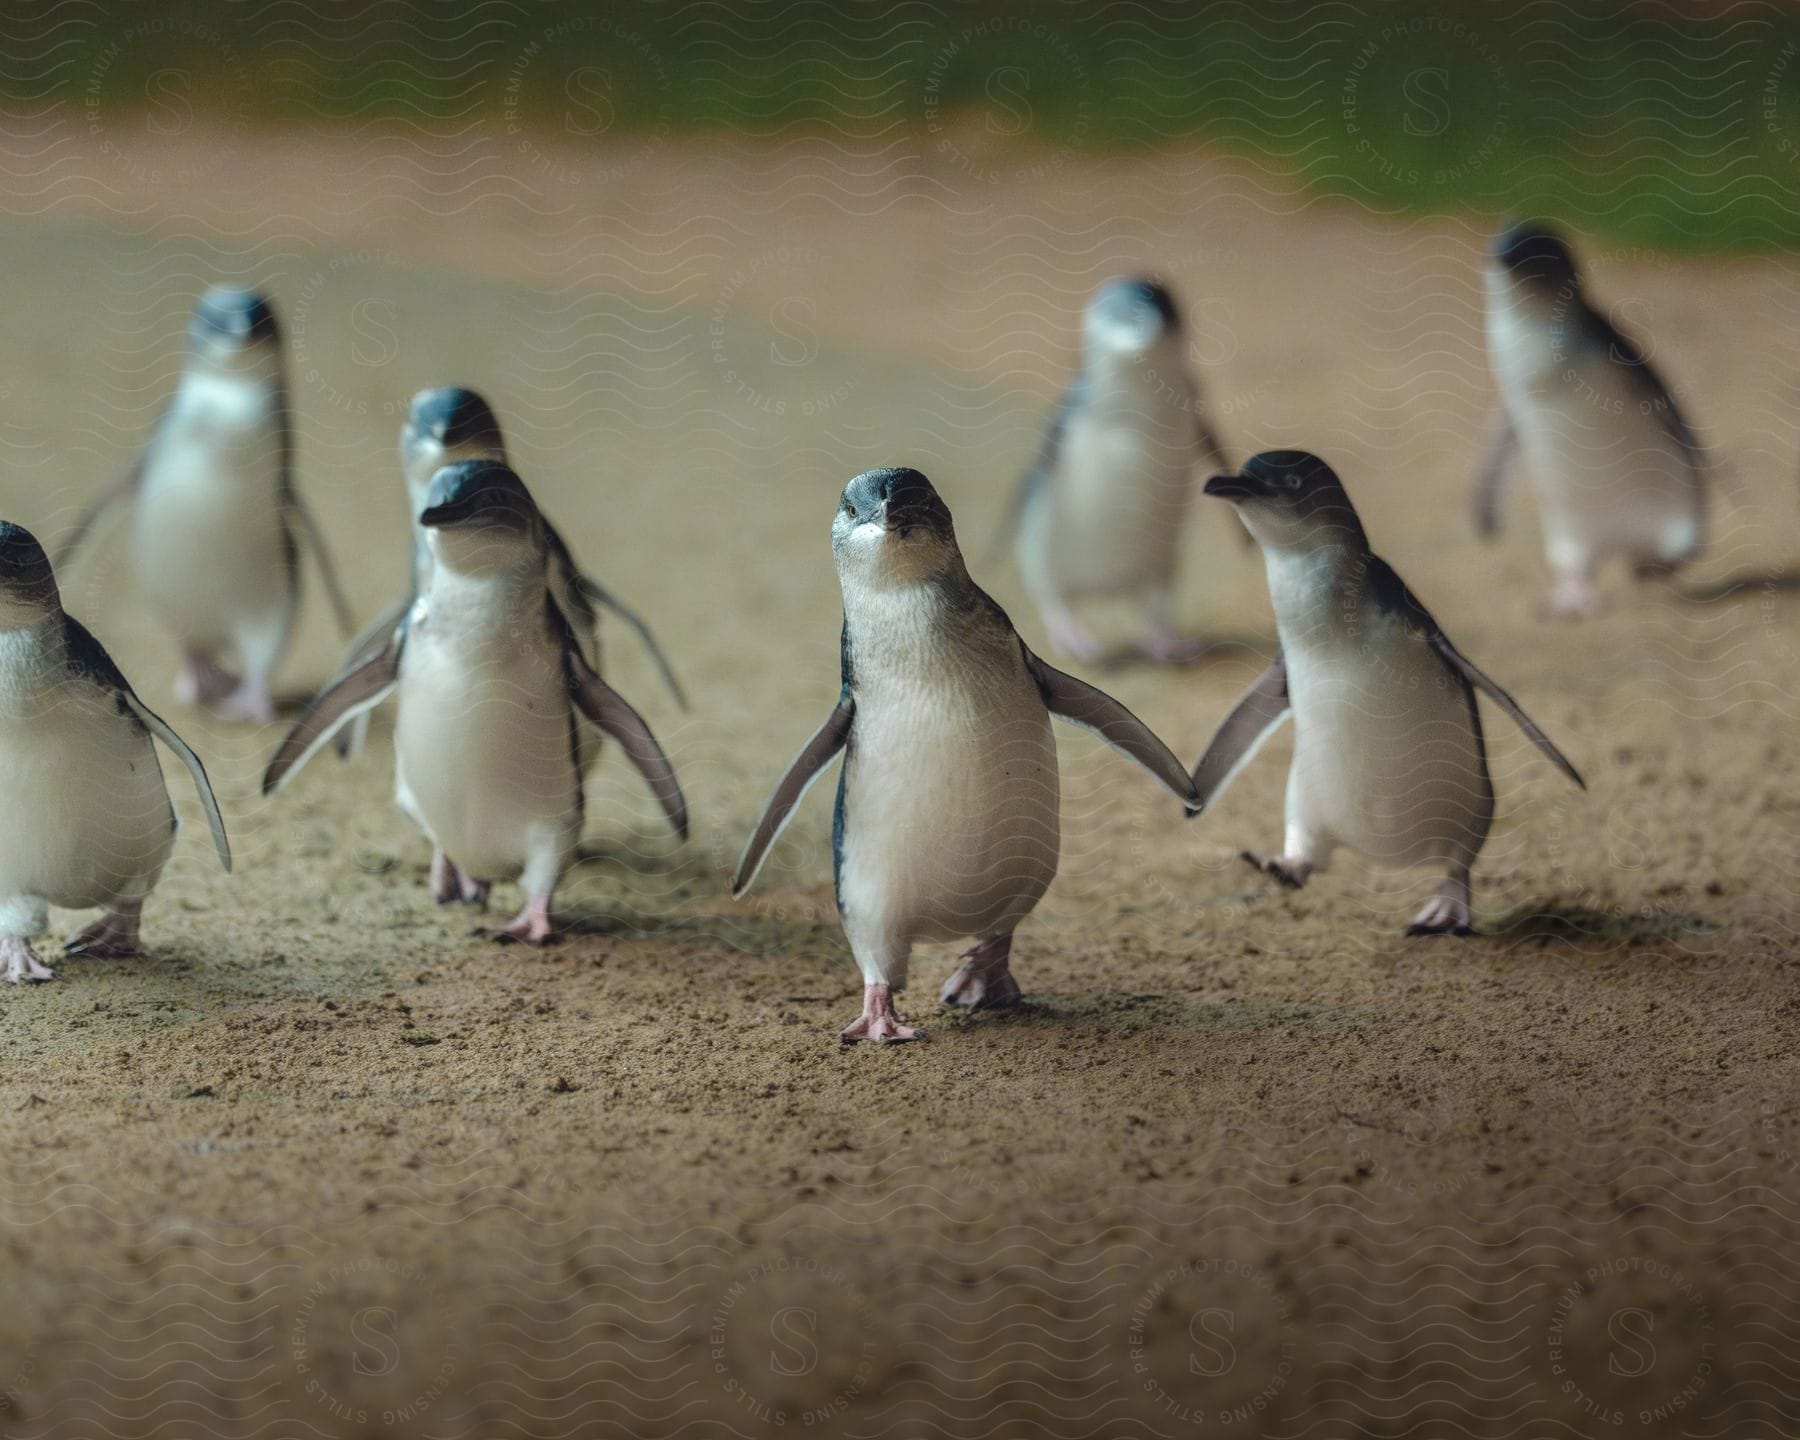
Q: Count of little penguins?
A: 8